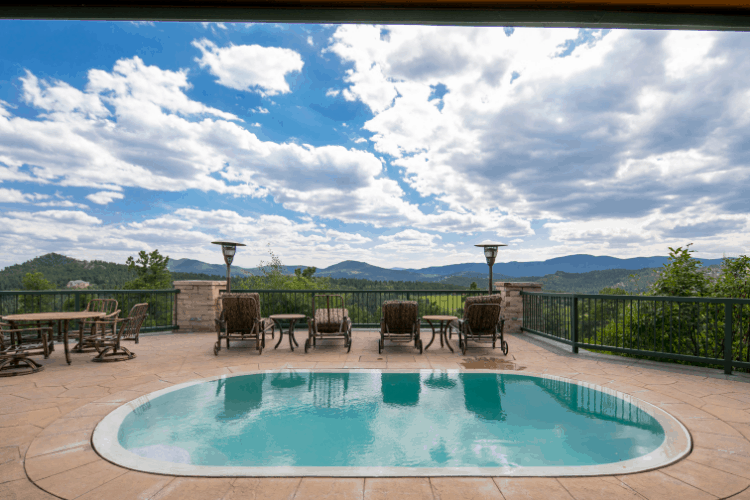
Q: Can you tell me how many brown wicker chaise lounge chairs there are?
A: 4